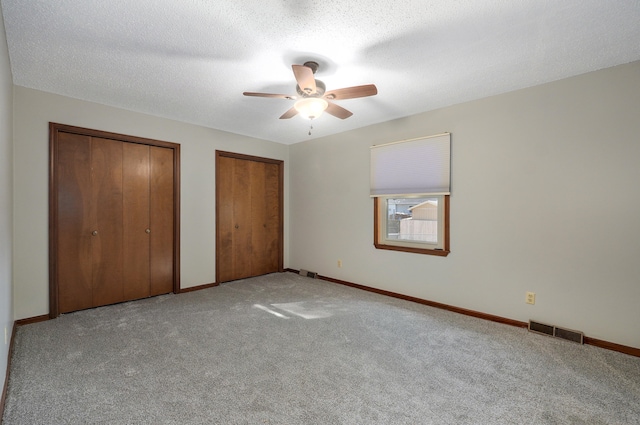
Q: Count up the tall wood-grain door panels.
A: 8